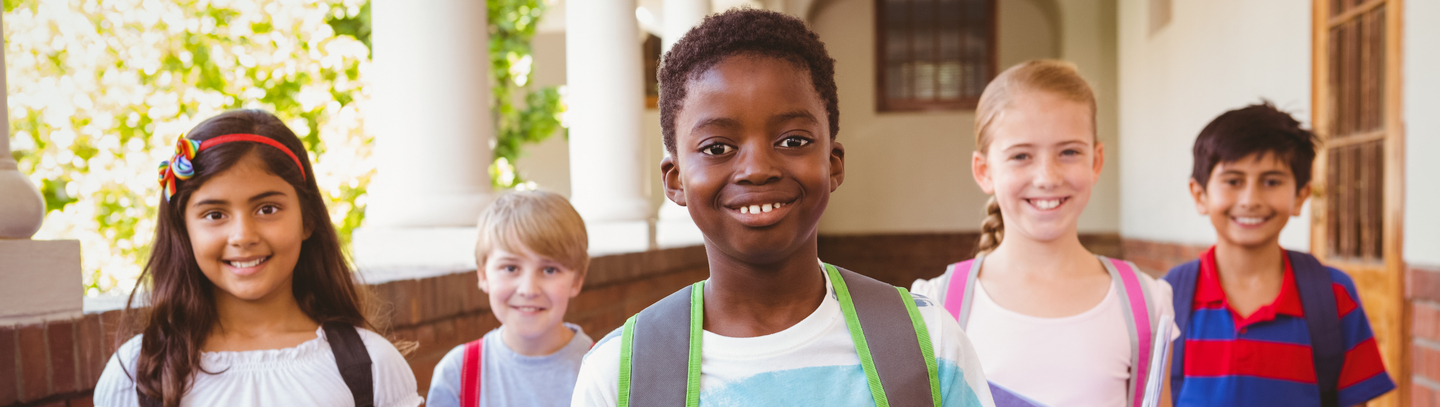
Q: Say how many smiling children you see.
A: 5